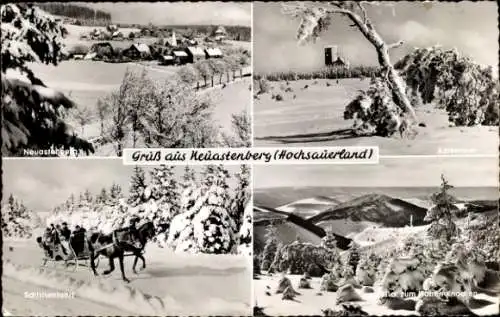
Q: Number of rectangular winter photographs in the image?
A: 4